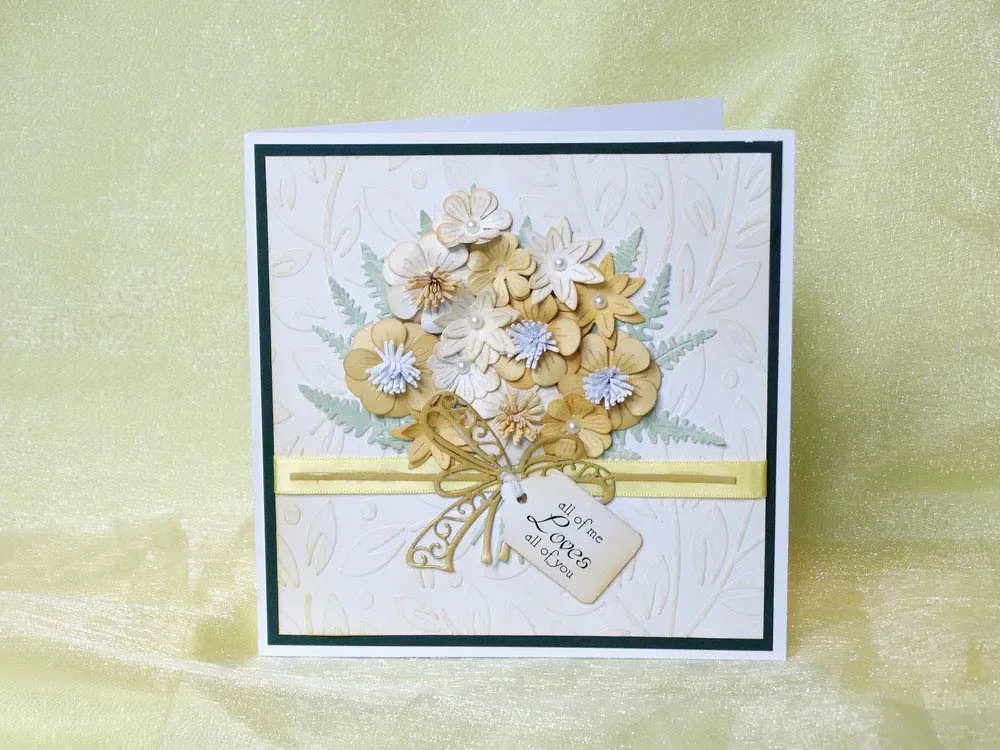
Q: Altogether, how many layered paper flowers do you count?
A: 13